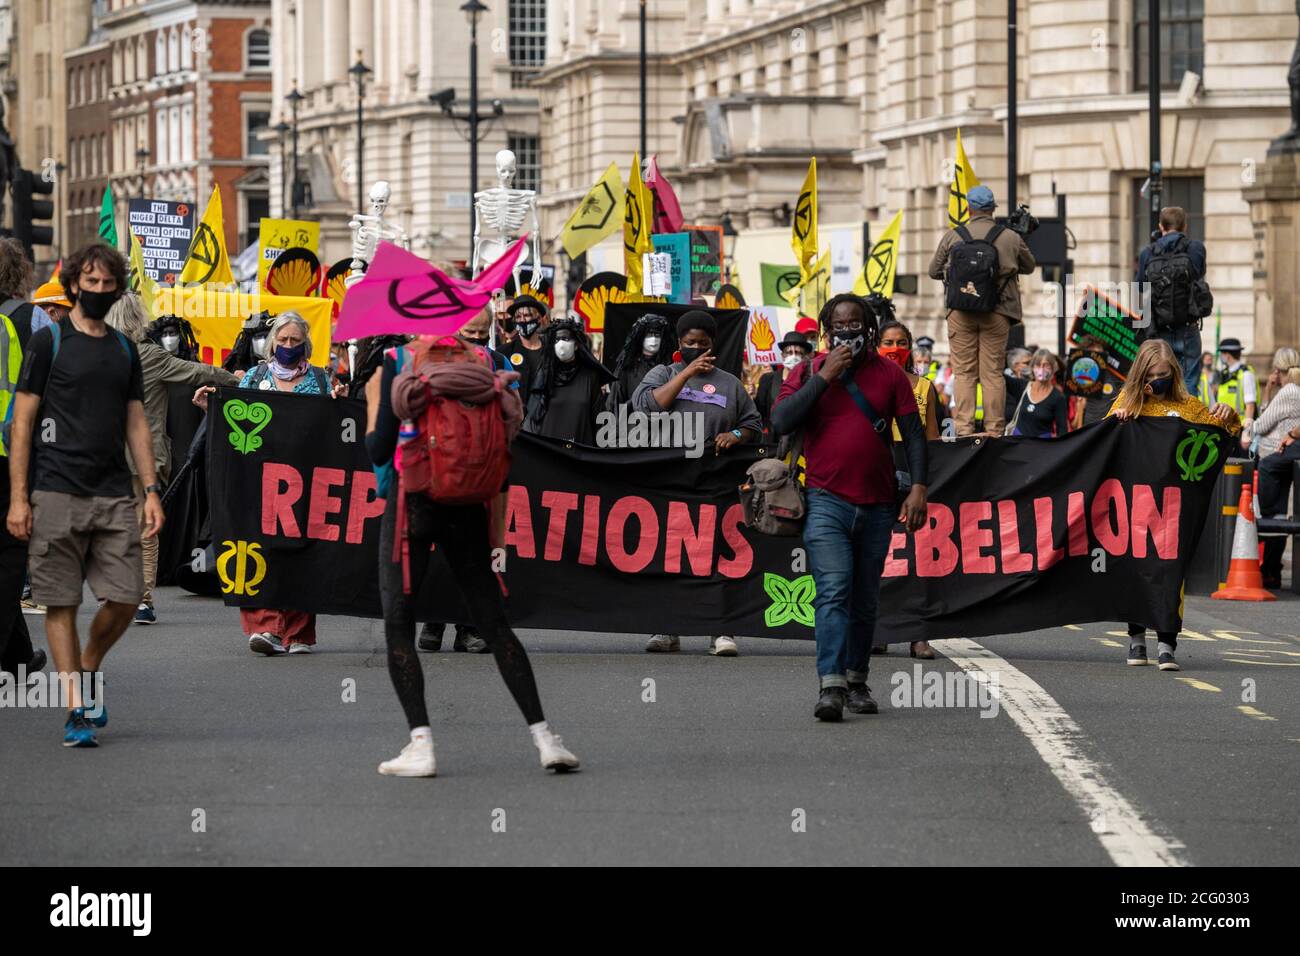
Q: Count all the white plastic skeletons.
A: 2